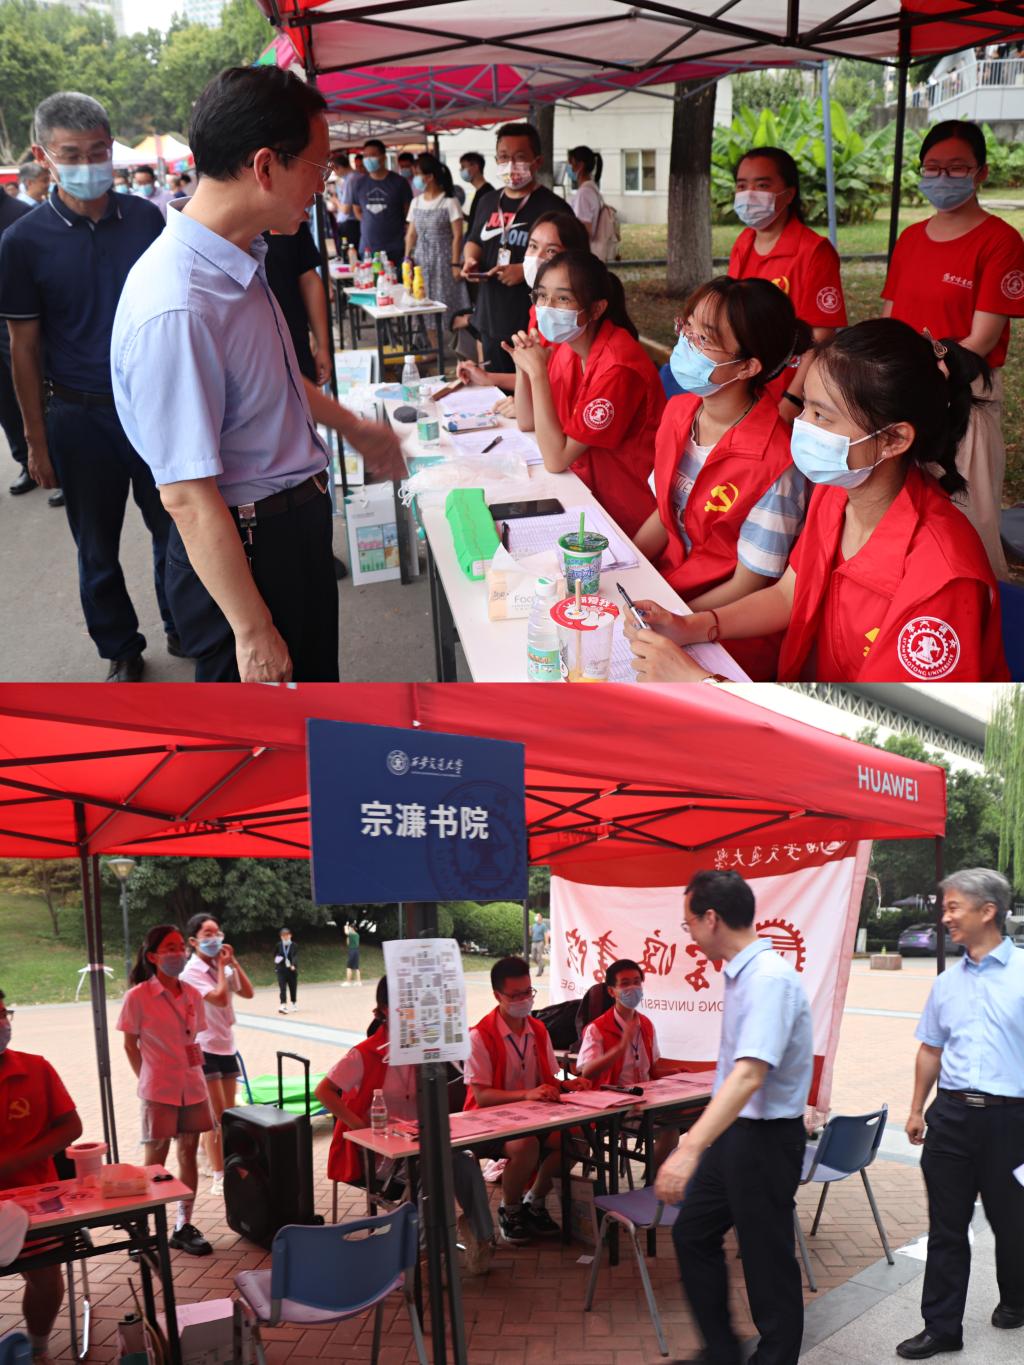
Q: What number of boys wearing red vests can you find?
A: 2